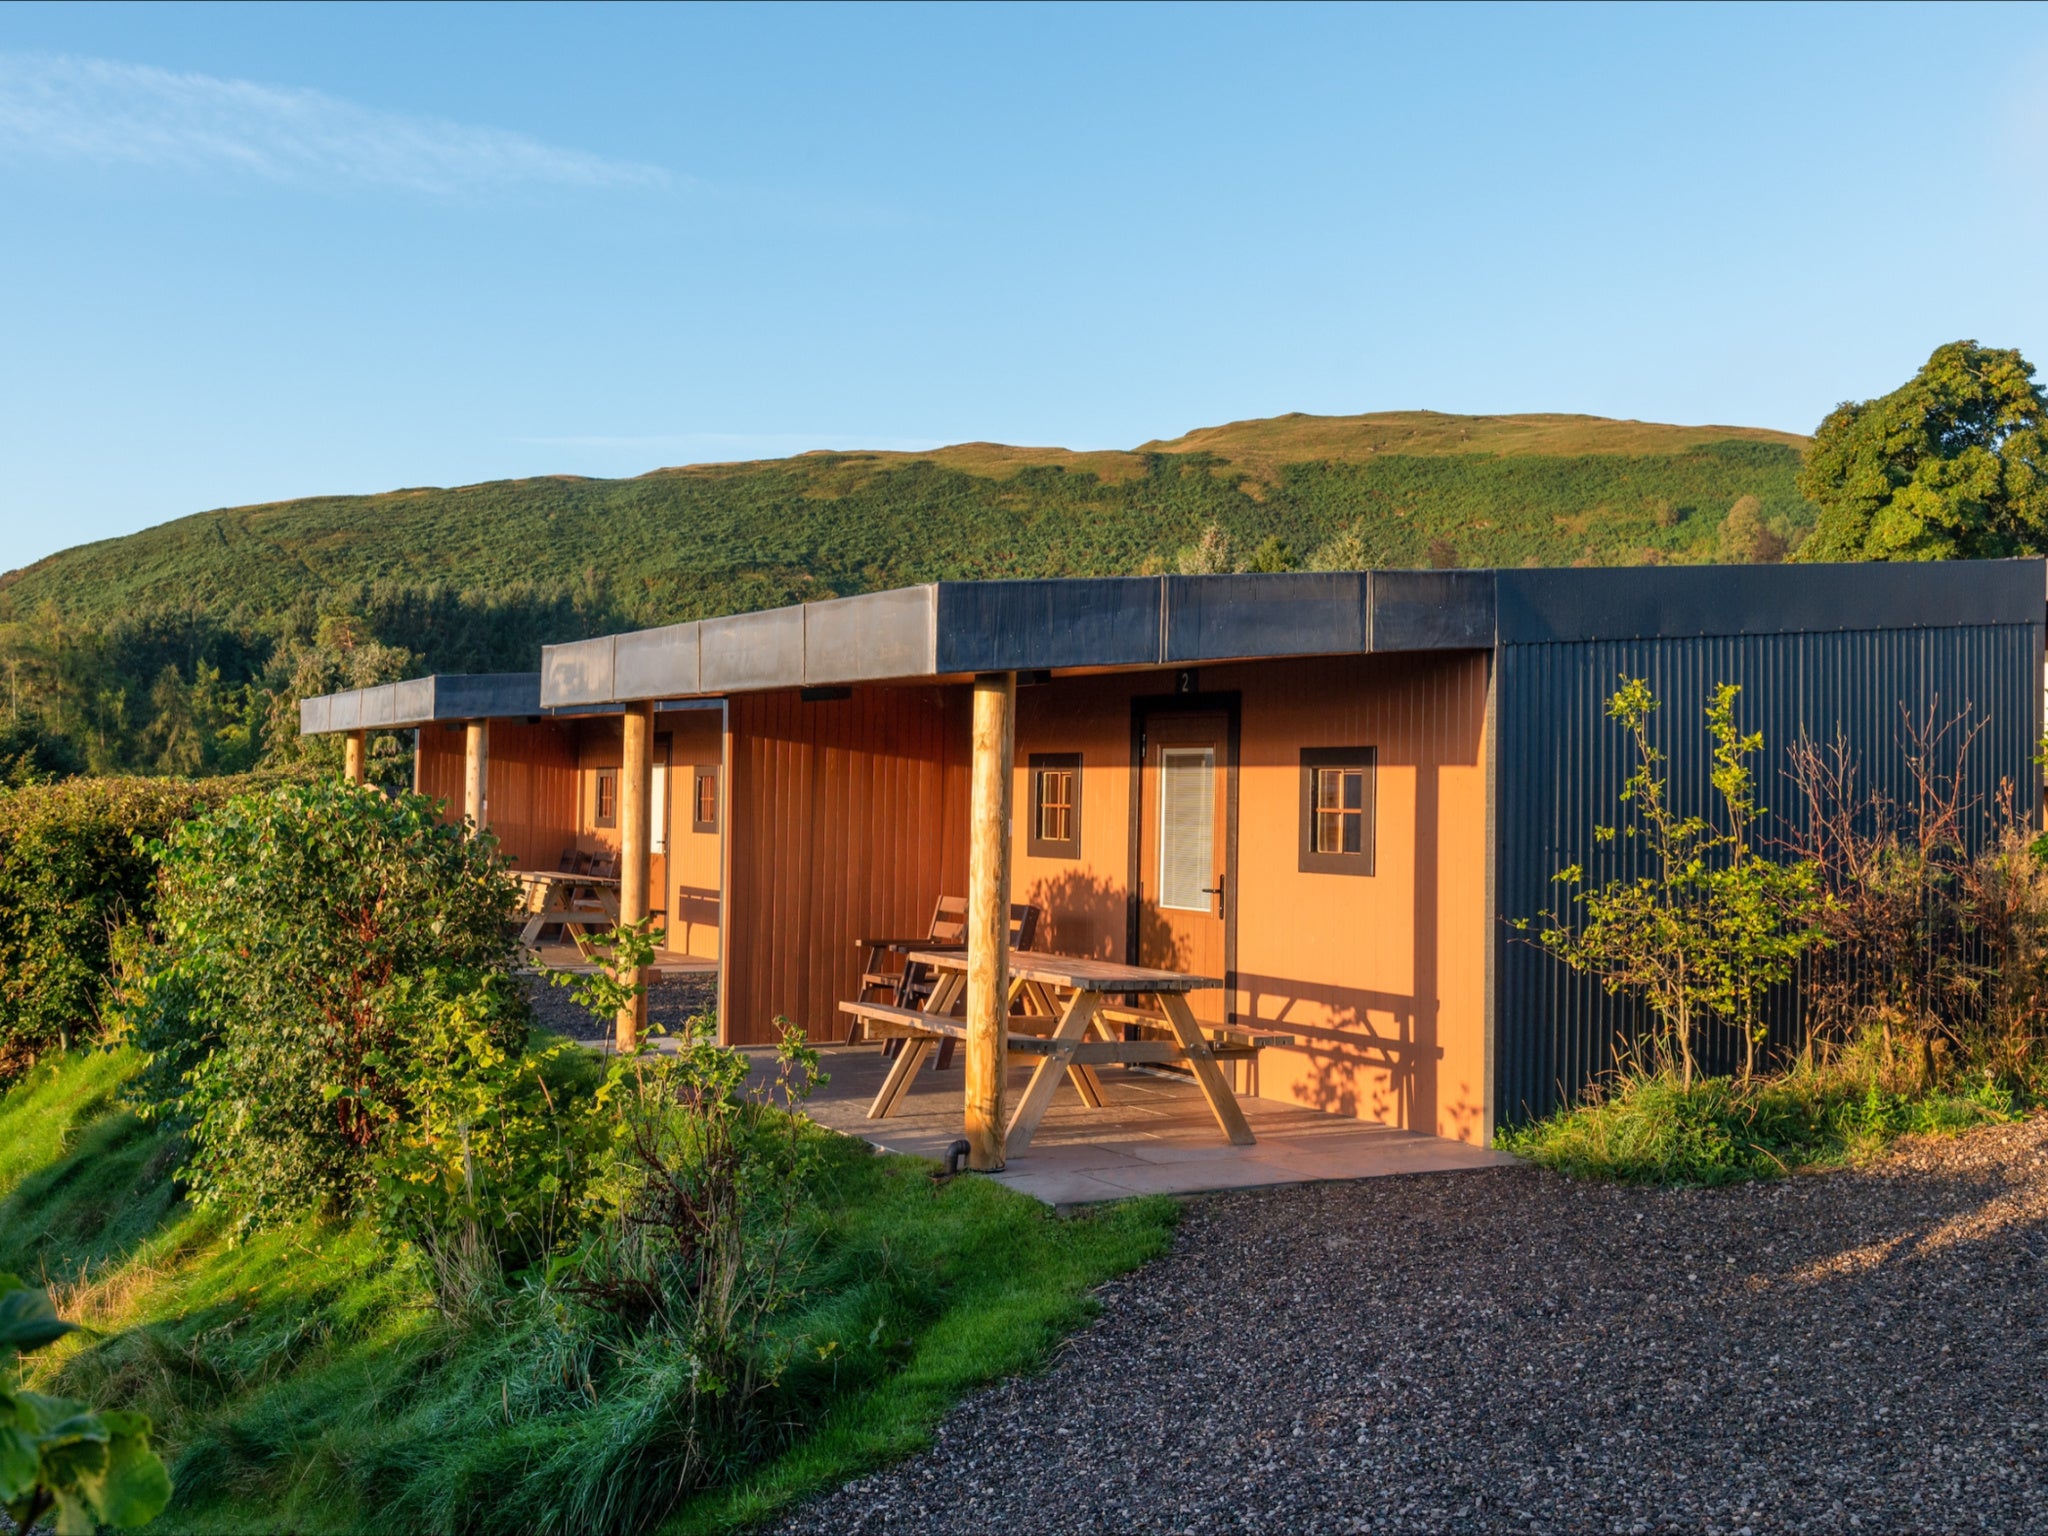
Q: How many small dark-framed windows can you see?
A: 4